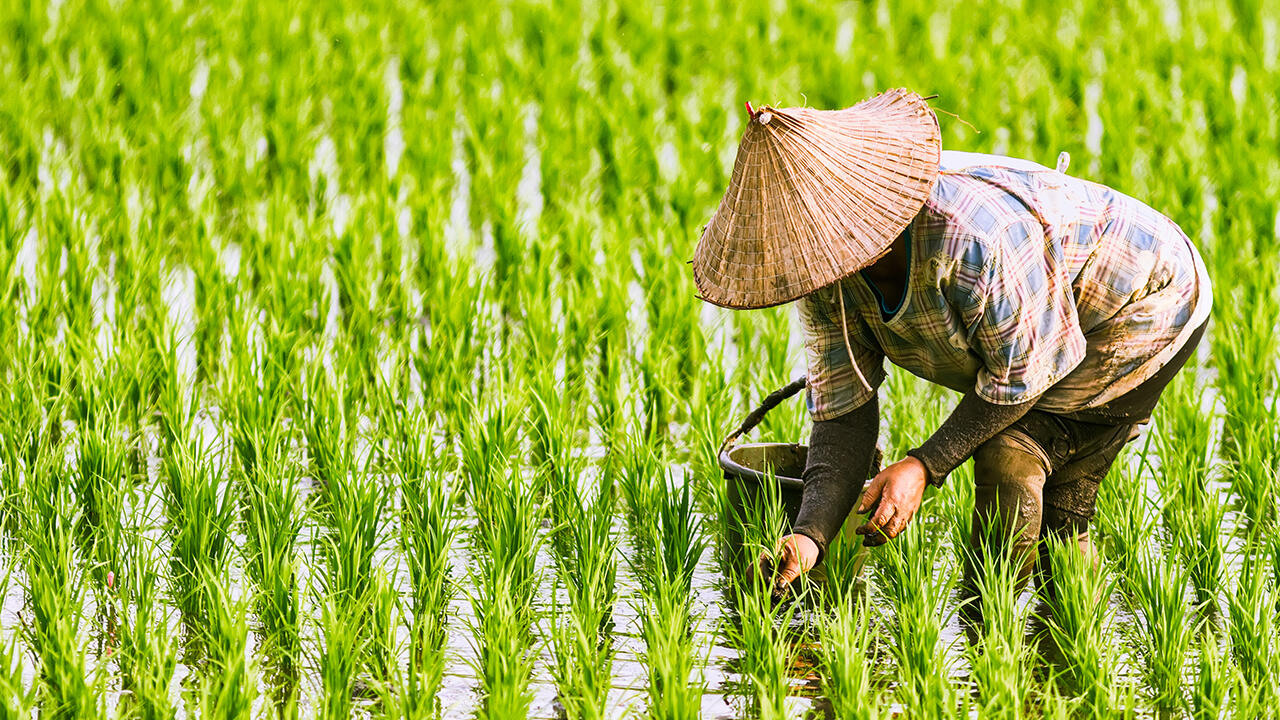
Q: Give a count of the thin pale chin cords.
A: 1